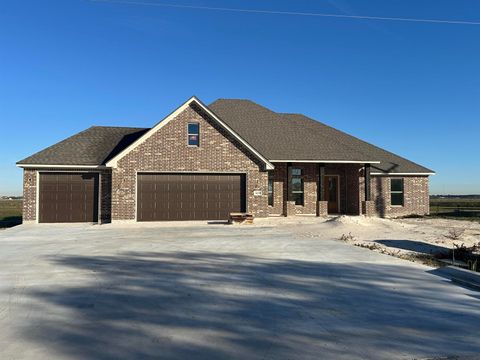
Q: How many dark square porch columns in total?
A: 3